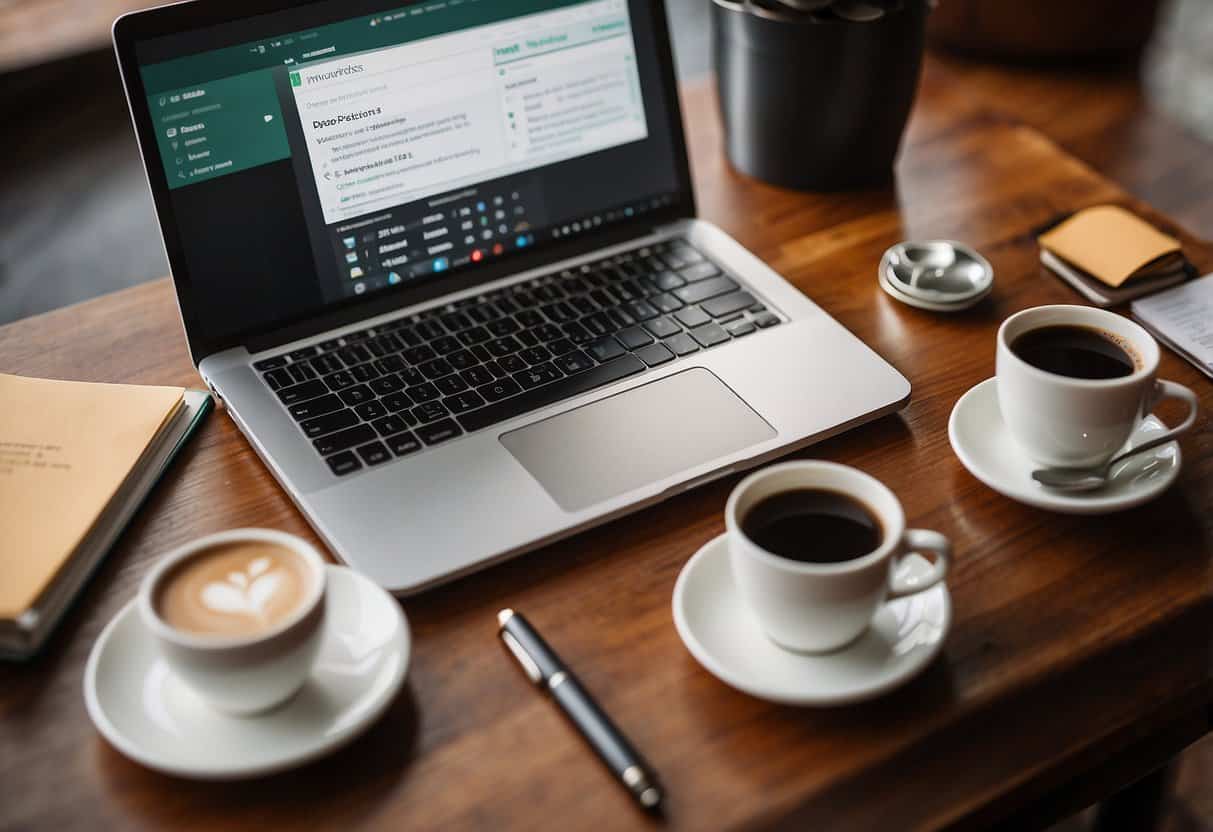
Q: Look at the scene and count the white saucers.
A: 3